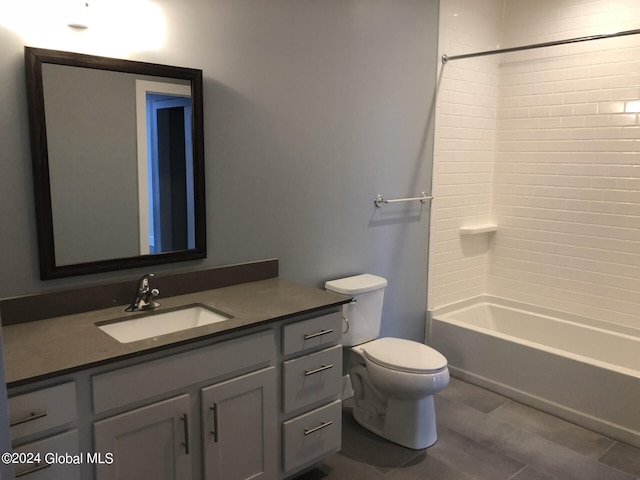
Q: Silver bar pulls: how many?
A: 7